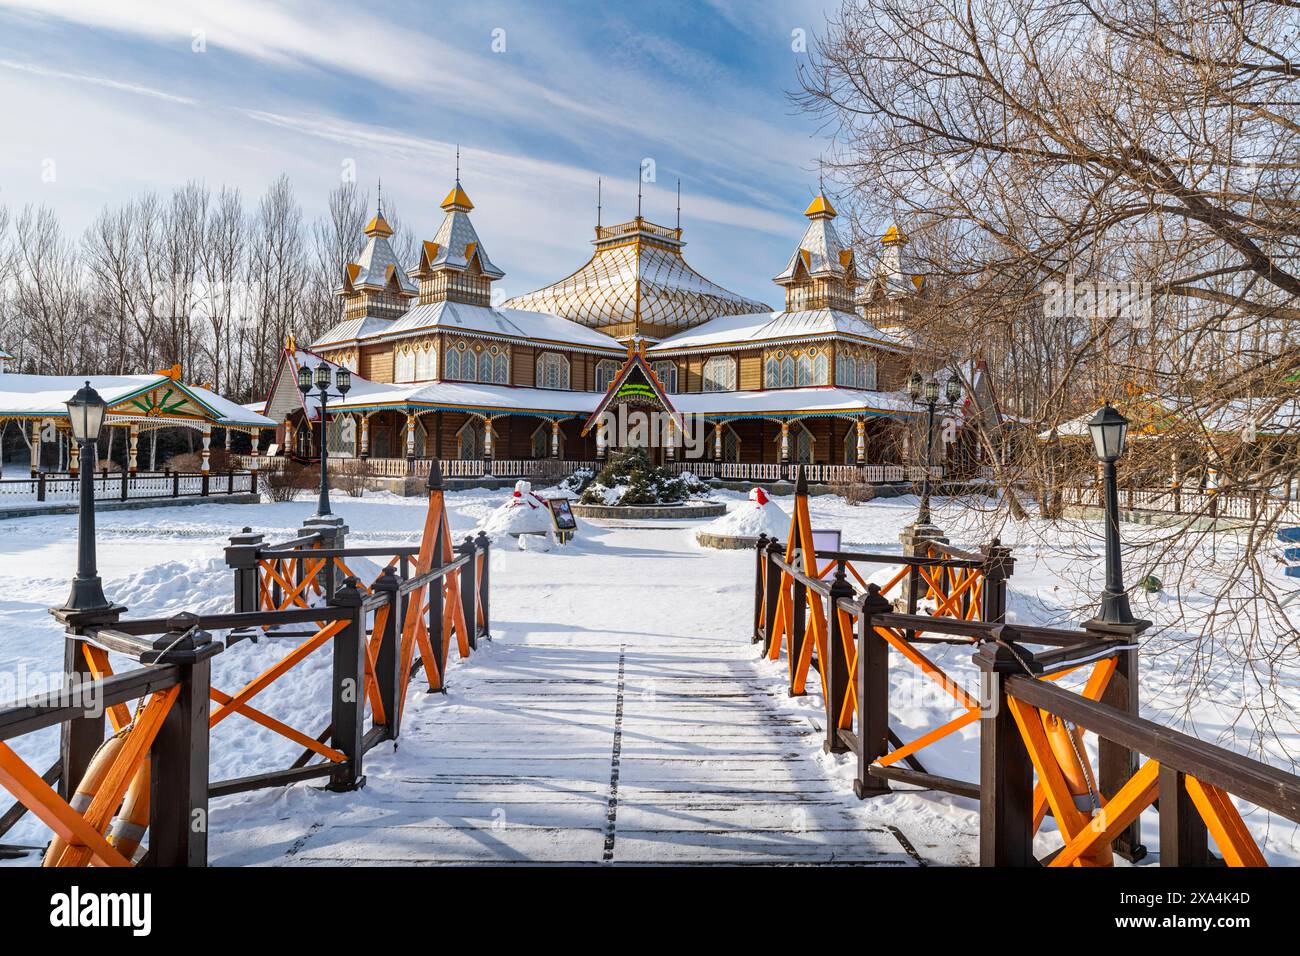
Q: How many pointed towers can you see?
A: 4